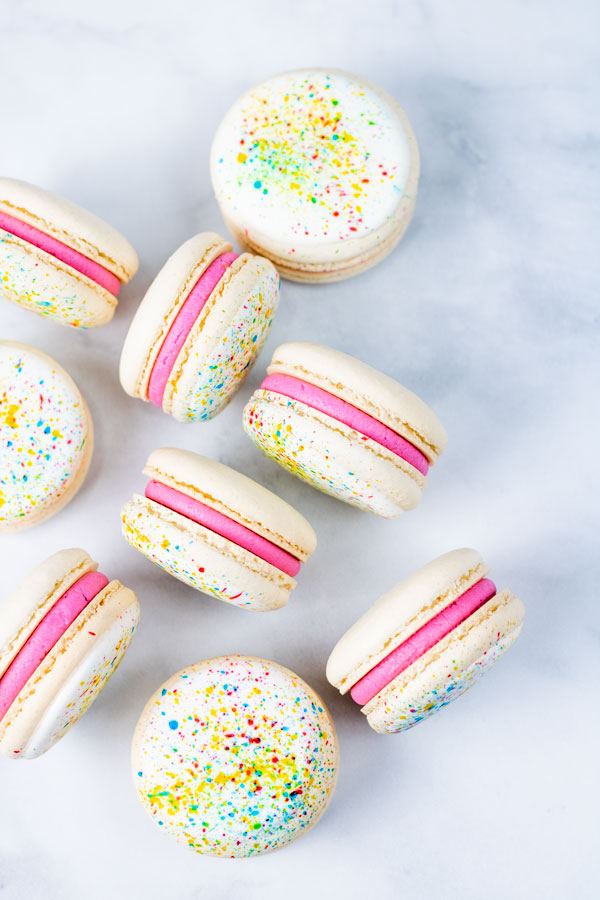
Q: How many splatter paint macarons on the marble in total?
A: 9